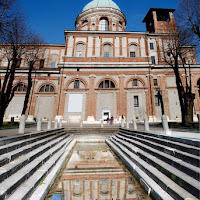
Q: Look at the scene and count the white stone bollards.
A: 12